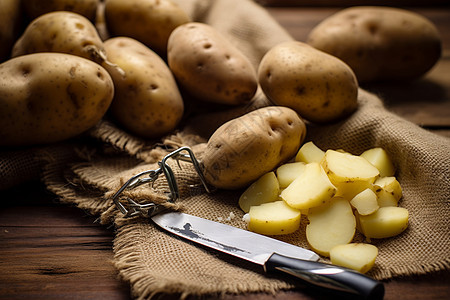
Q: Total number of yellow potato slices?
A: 12